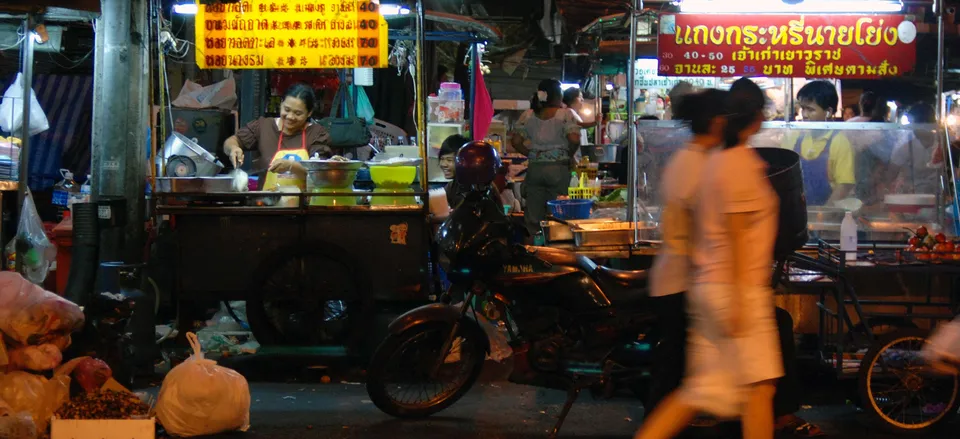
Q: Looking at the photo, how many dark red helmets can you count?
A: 1